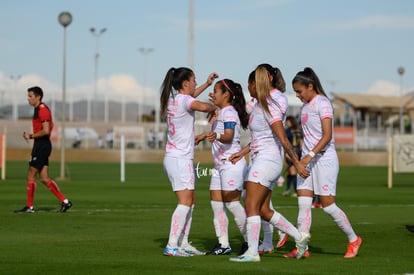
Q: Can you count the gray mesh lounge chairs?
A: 0